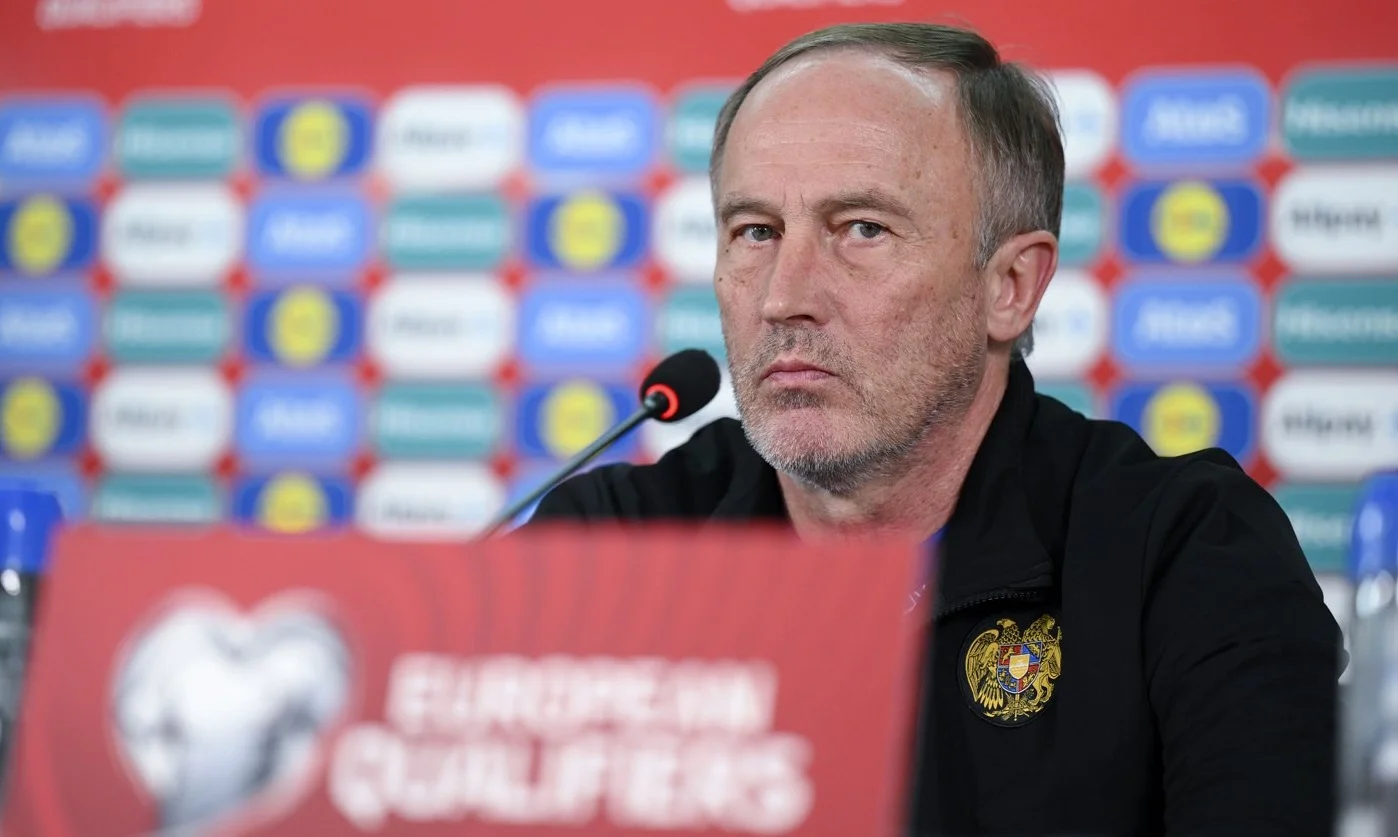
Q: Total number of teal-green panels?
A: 12